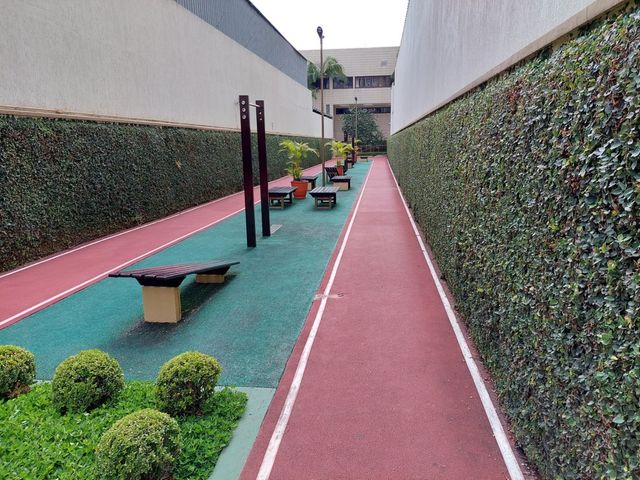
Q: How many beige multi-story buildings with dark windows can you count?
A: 1